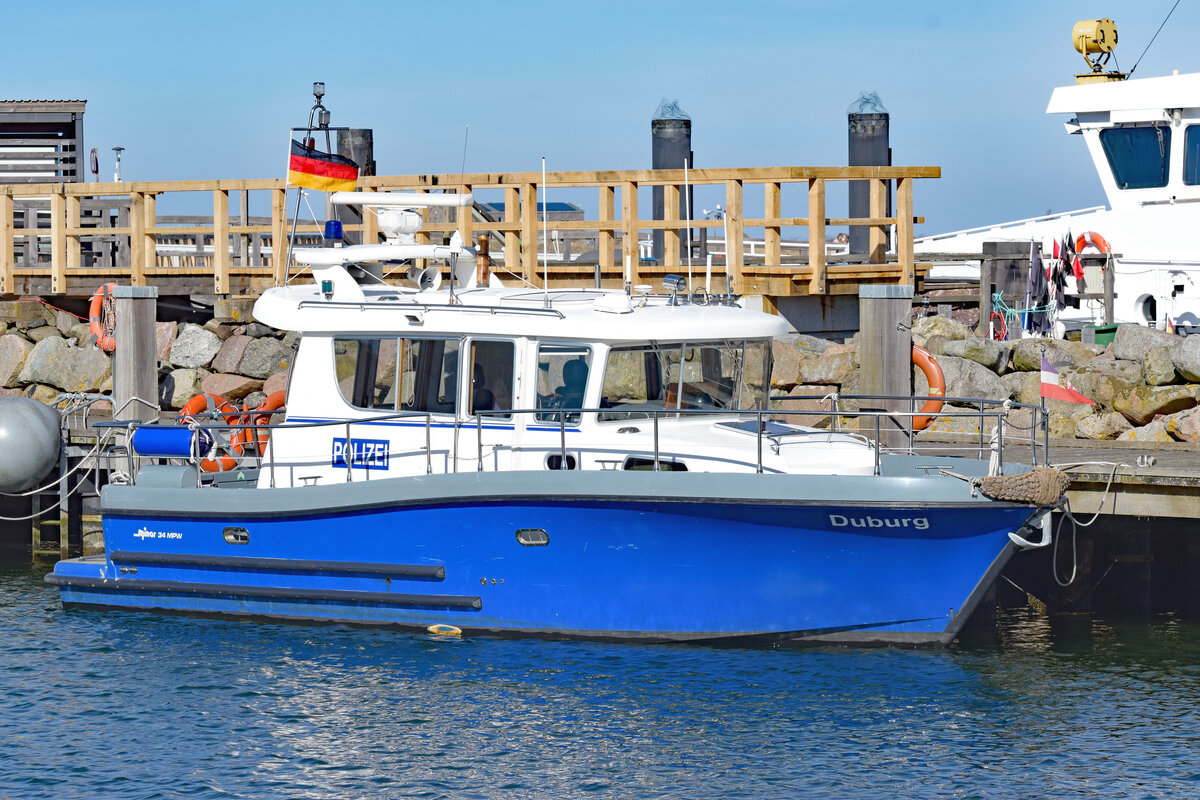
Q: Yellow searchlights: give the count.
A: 1